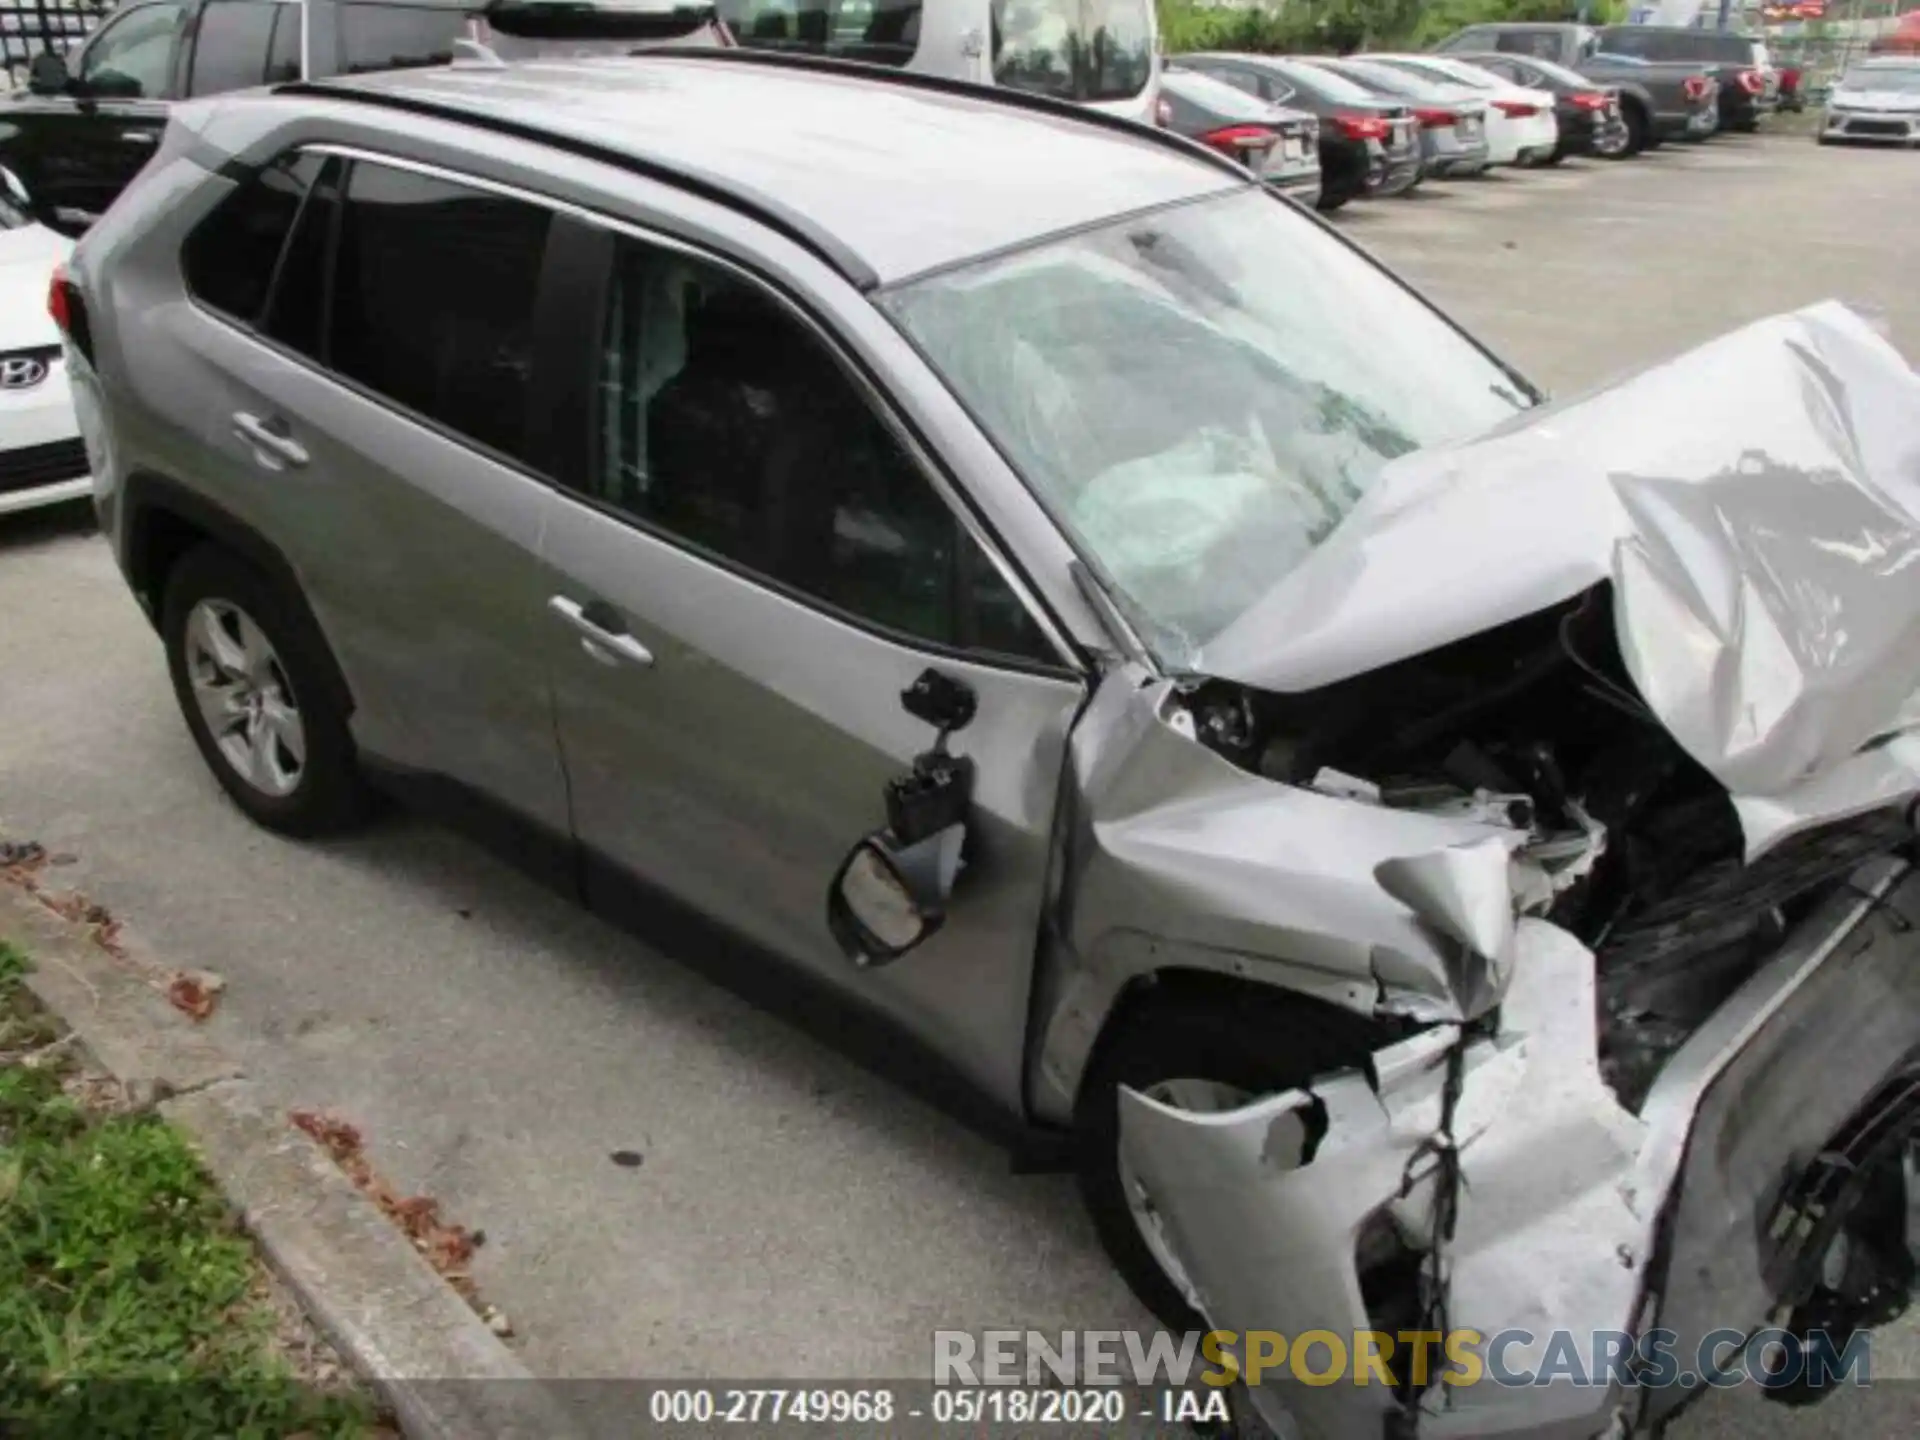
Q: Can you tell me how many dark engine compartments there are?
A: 1